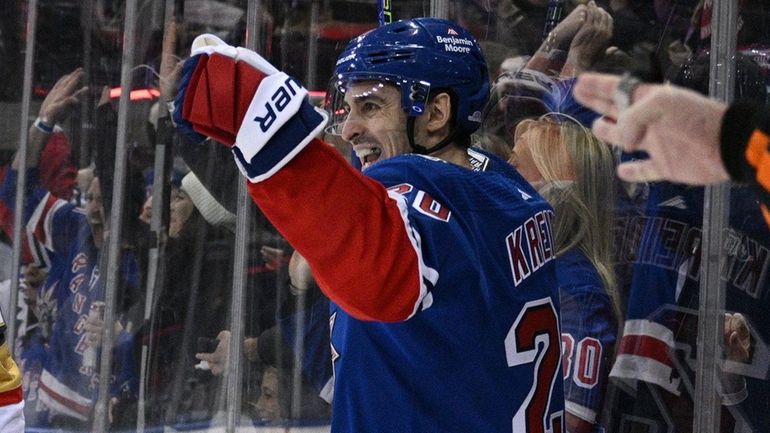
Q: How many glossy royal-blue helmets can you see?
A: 1